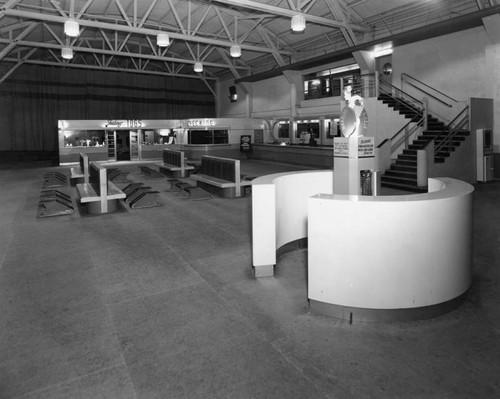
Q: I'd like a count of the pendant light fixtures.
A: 6